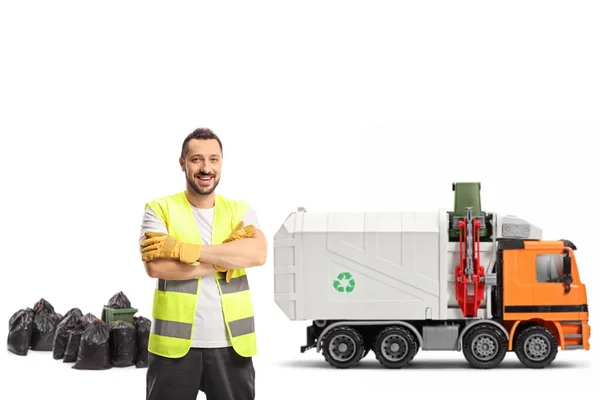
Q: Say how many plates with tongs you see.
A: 0